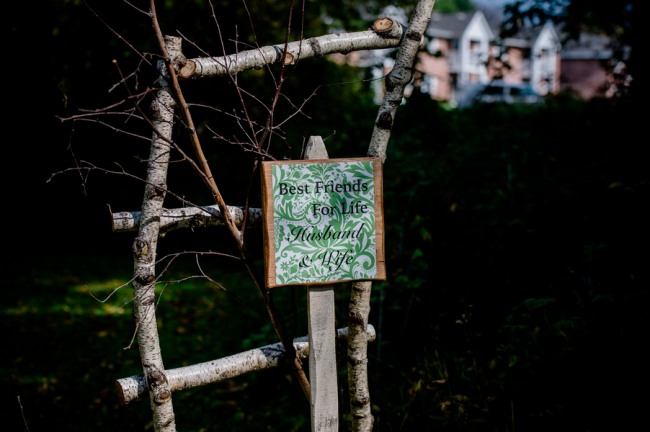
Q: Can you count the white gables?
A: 2